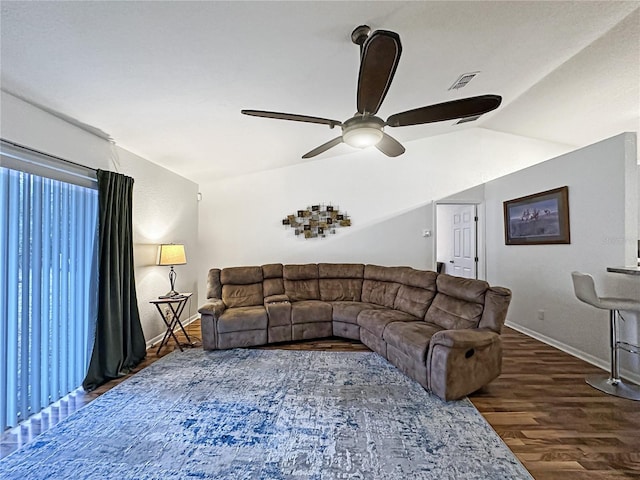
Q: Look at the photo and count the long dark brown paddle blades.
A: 5